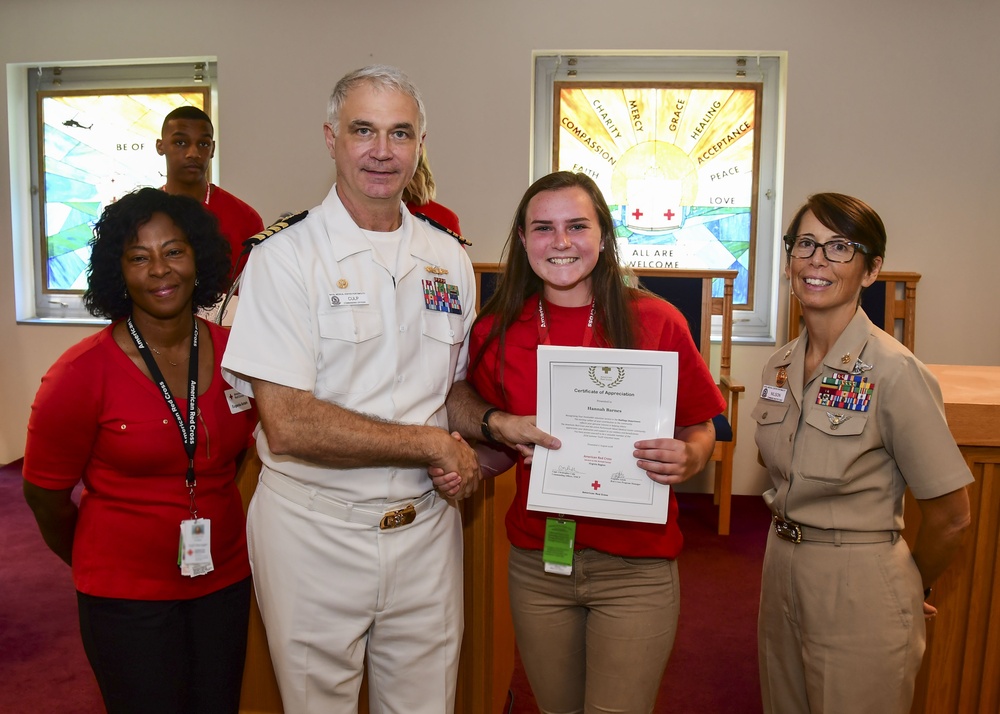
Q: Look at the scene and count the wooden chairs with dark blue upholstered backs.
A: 3